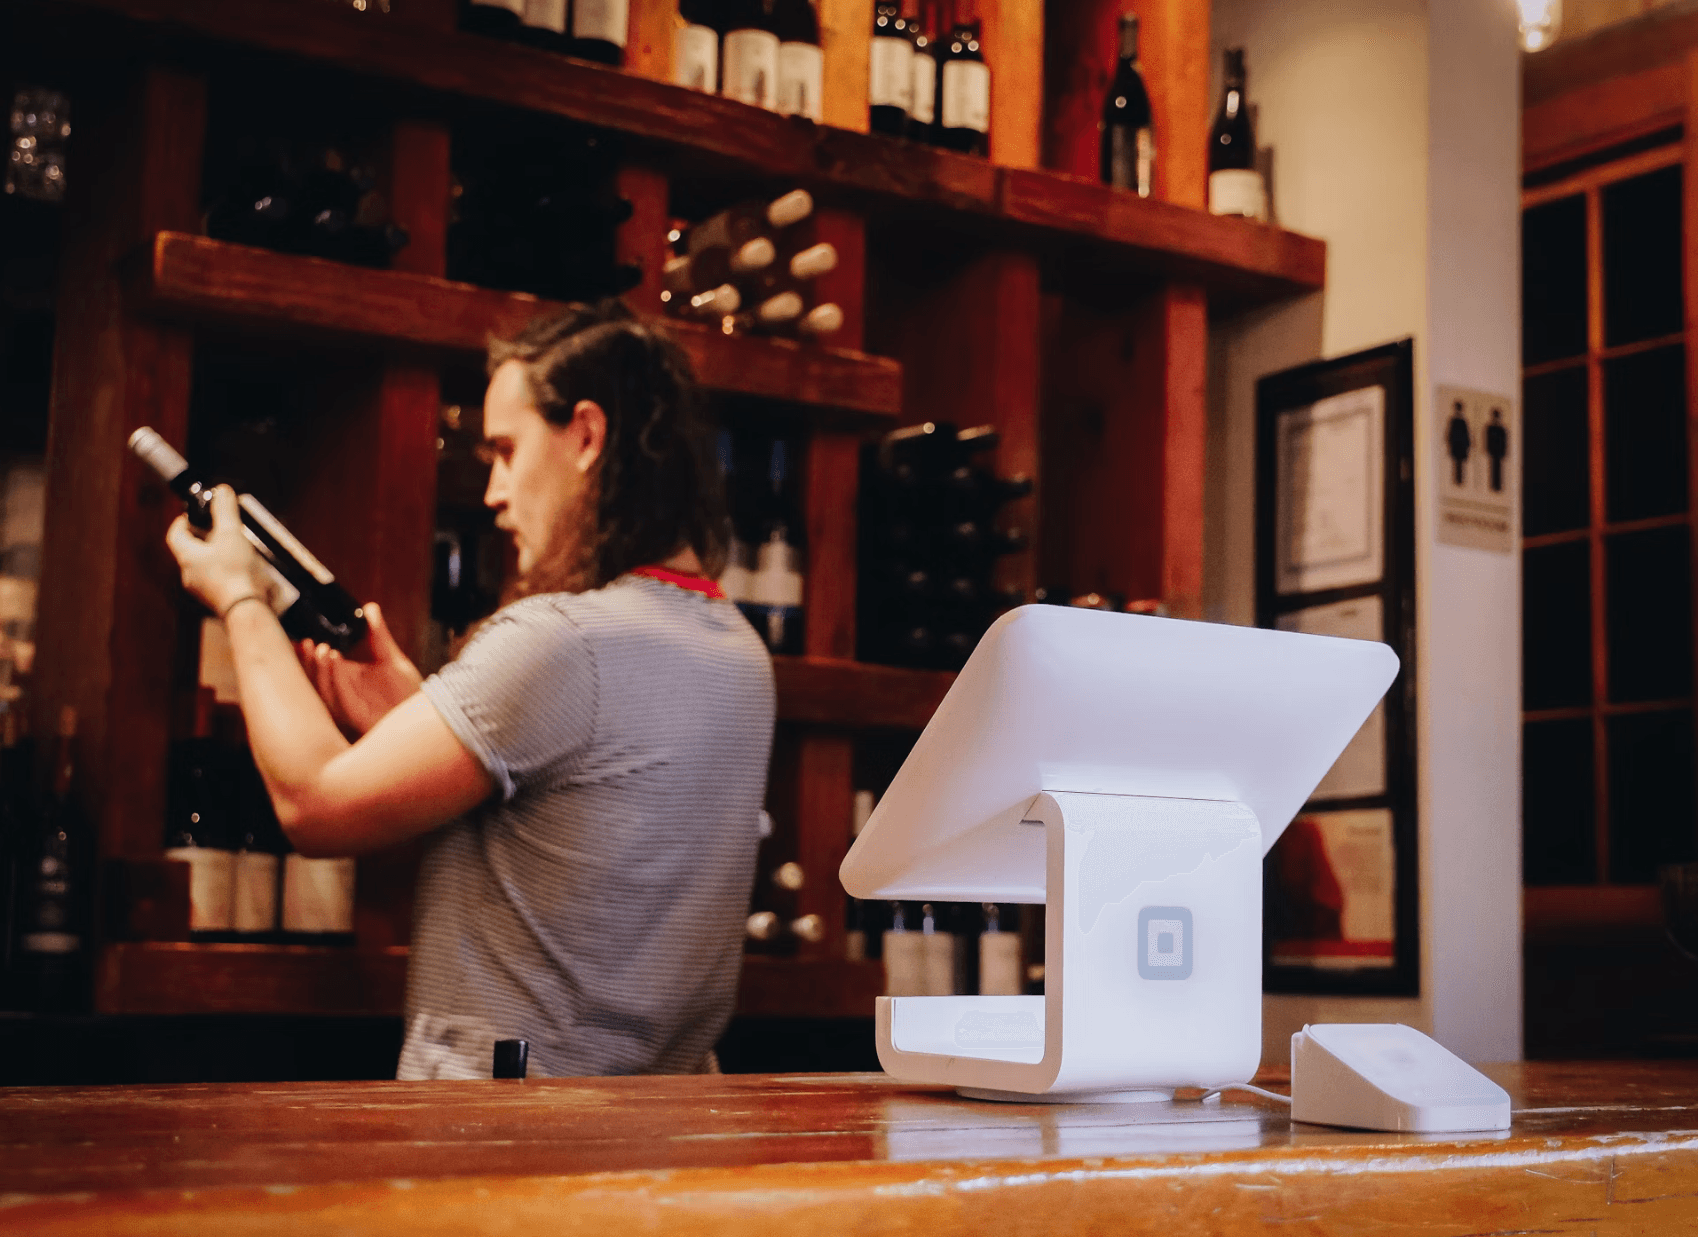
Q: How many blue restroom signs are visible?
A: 0